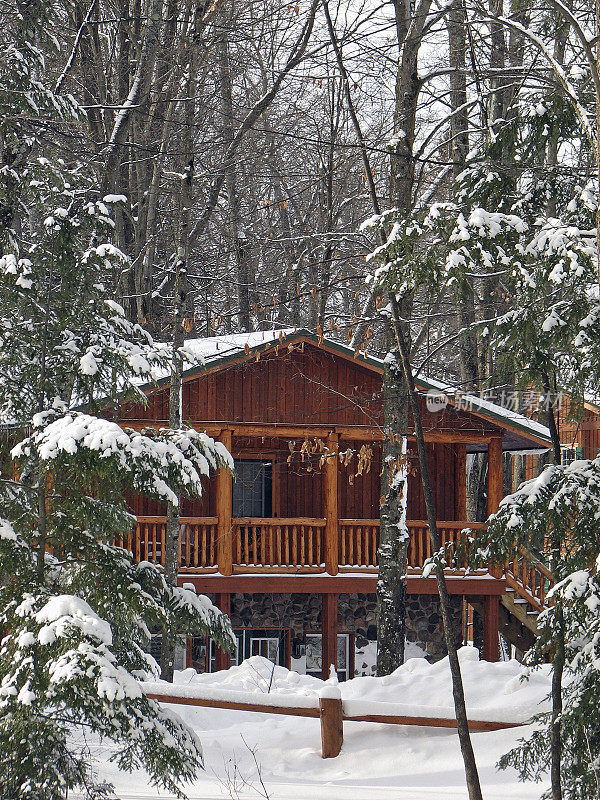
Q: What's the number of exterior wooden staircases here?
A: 1